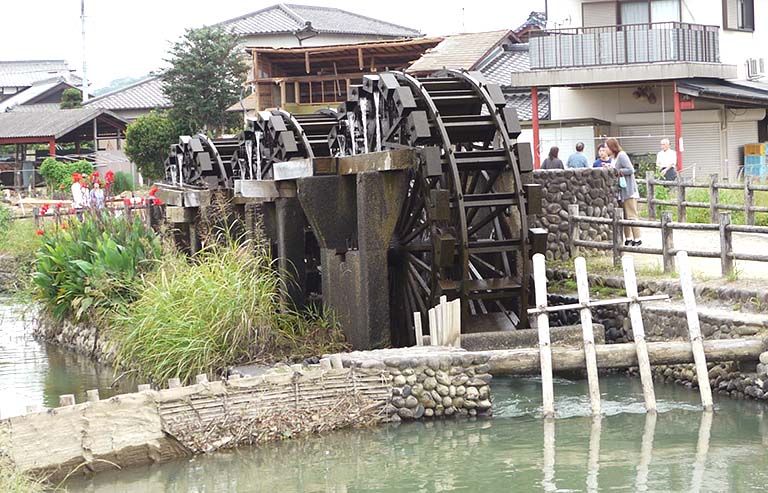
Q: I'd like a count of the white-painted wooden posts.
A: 4